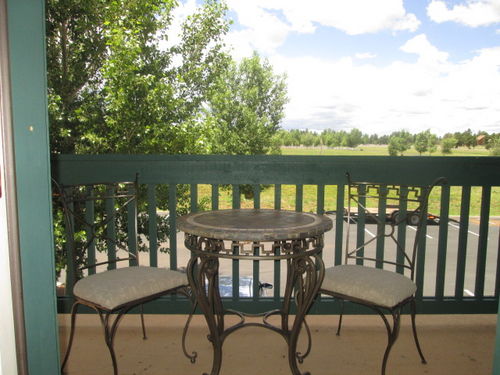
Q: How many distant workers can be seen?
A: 0